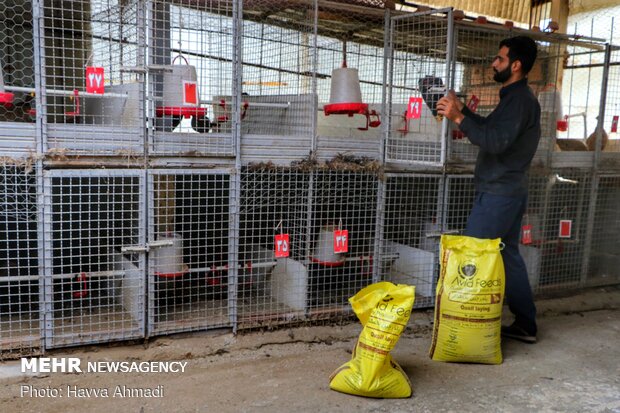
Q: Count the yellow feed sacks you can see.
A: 2